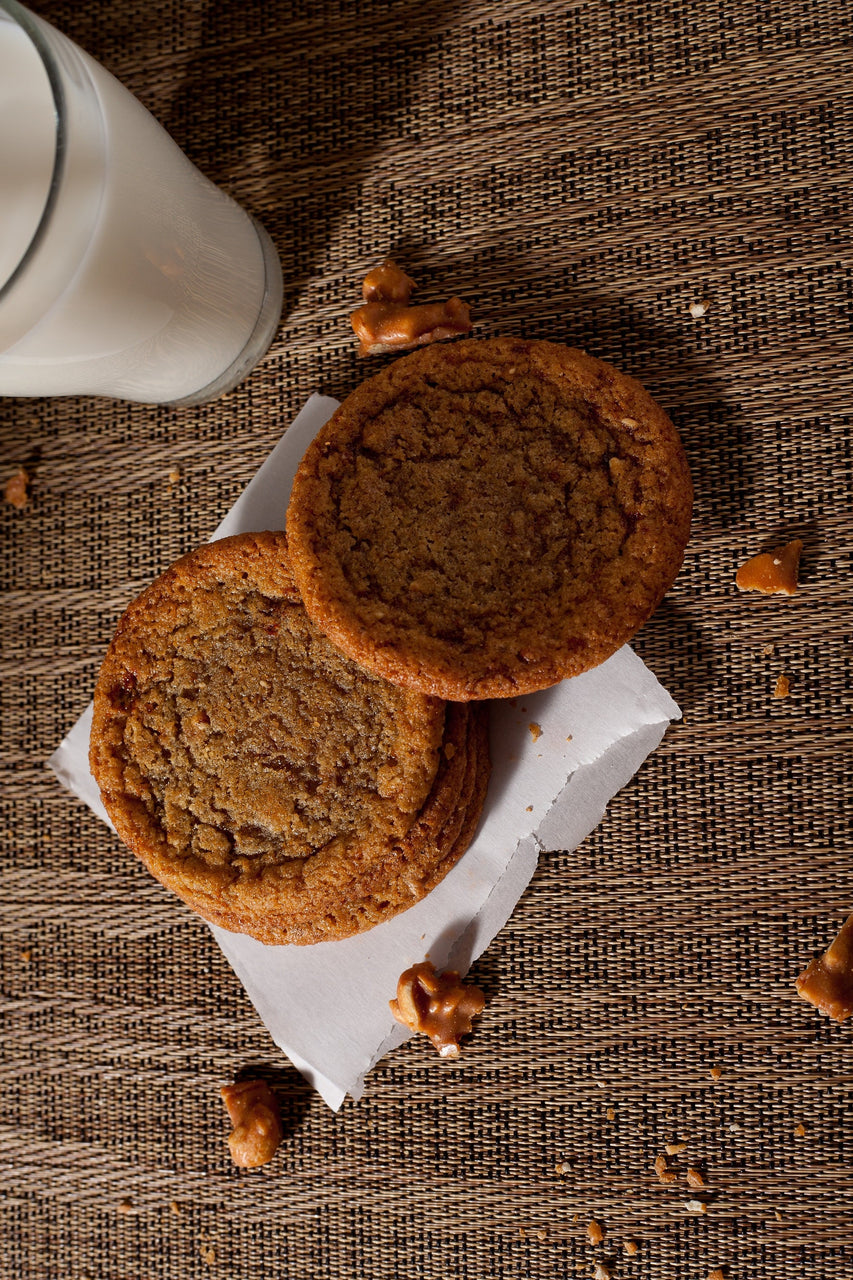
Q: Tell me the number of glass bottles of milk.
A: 1